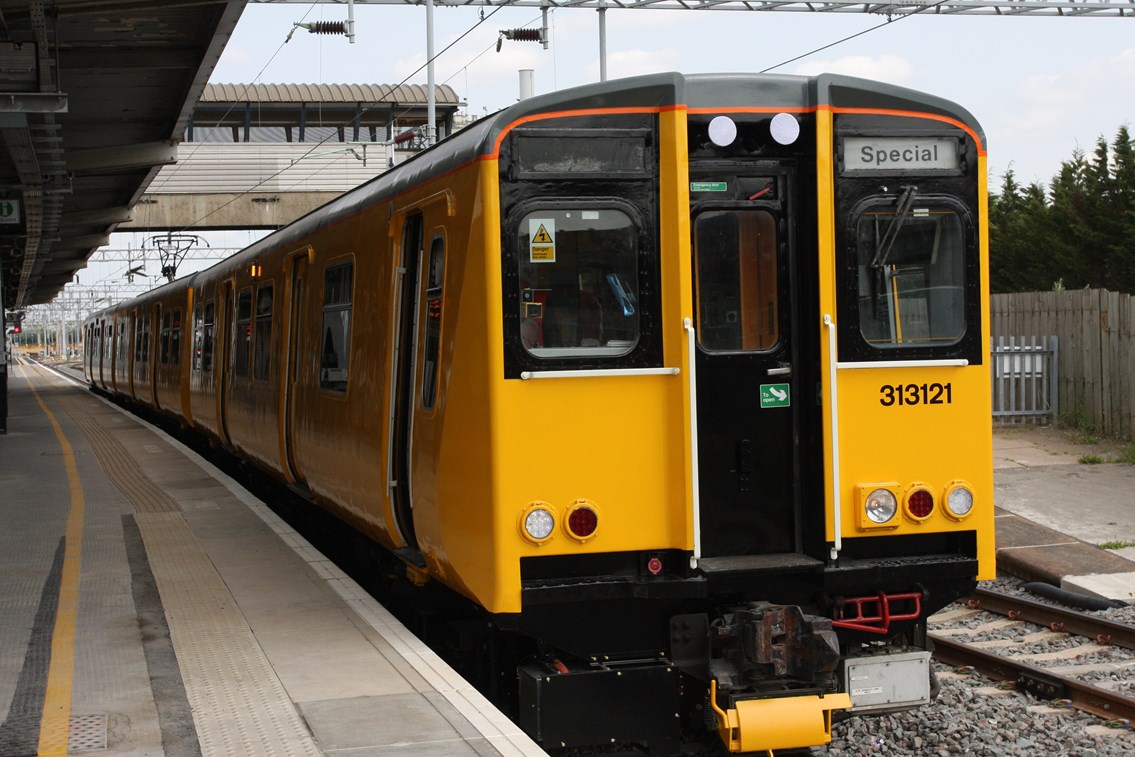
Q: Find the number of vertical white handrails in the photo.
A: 2